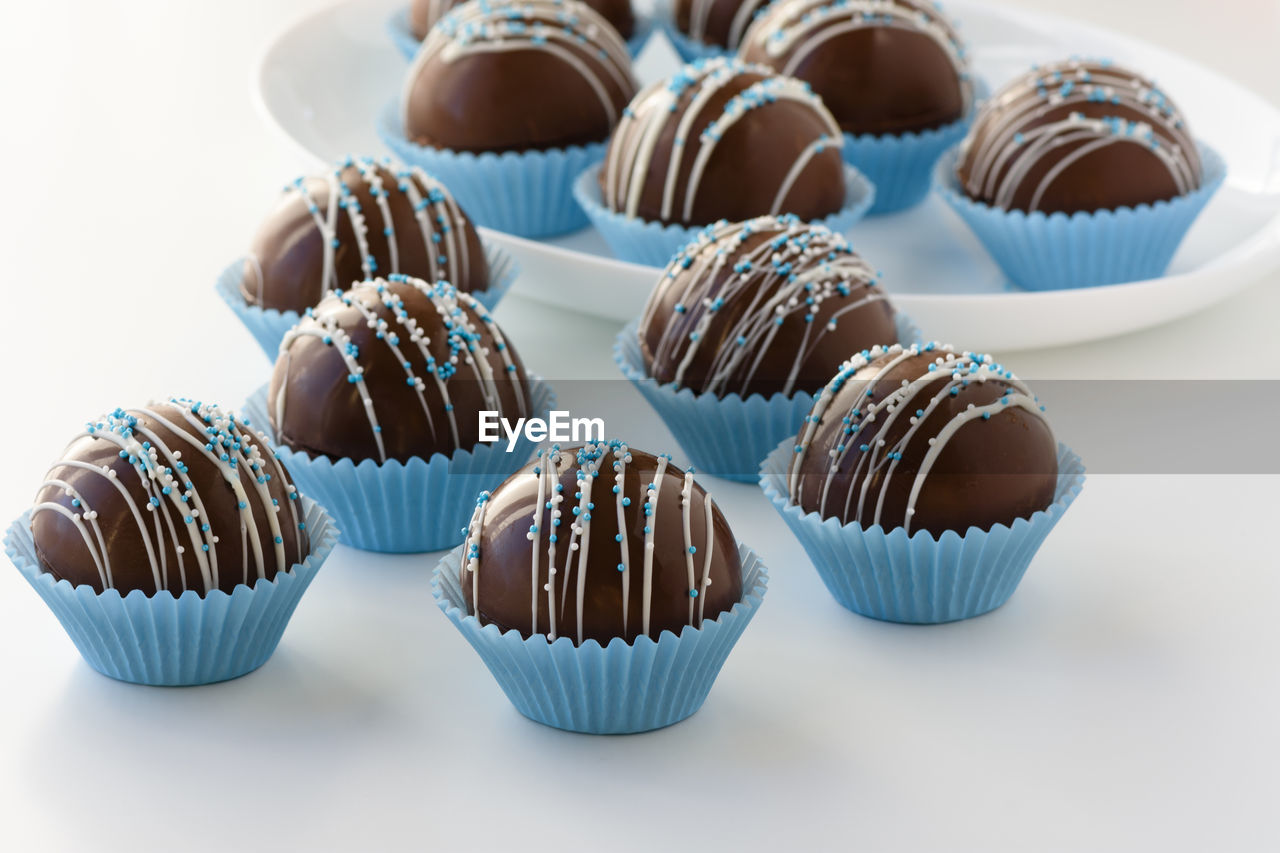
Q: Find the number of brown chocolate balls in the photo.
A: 12